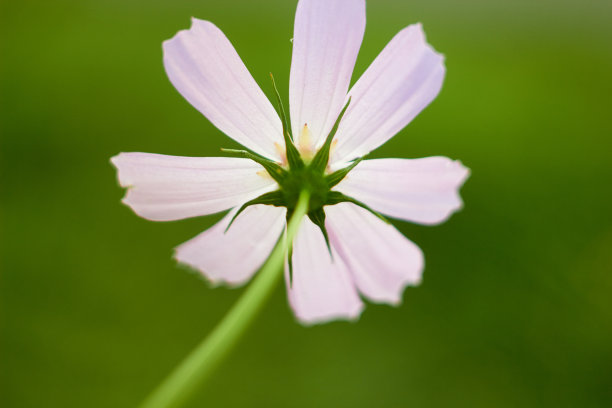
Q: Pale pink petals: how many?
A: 8